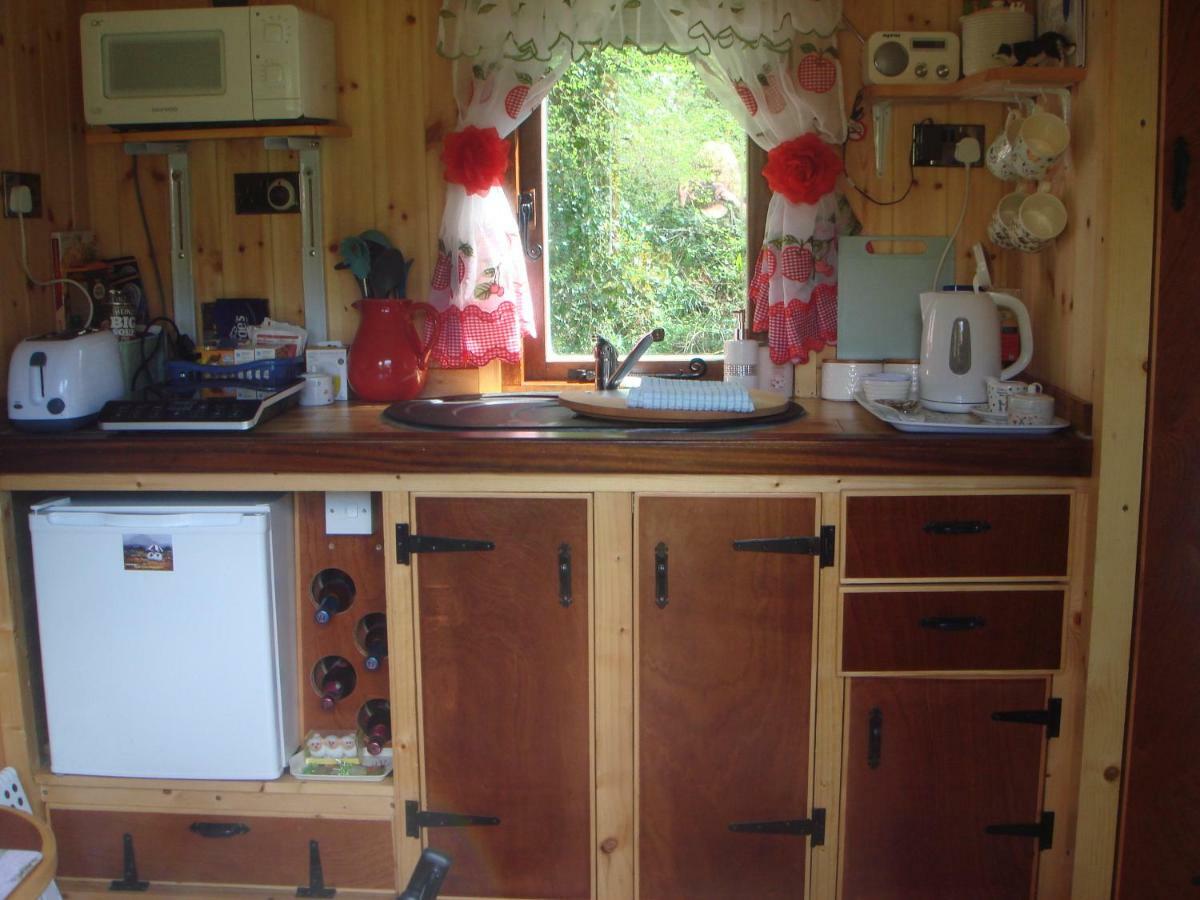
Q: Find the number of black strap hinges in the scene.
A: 8